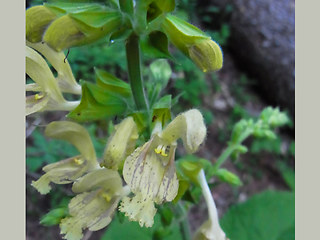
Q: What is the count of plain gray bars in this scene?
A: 2